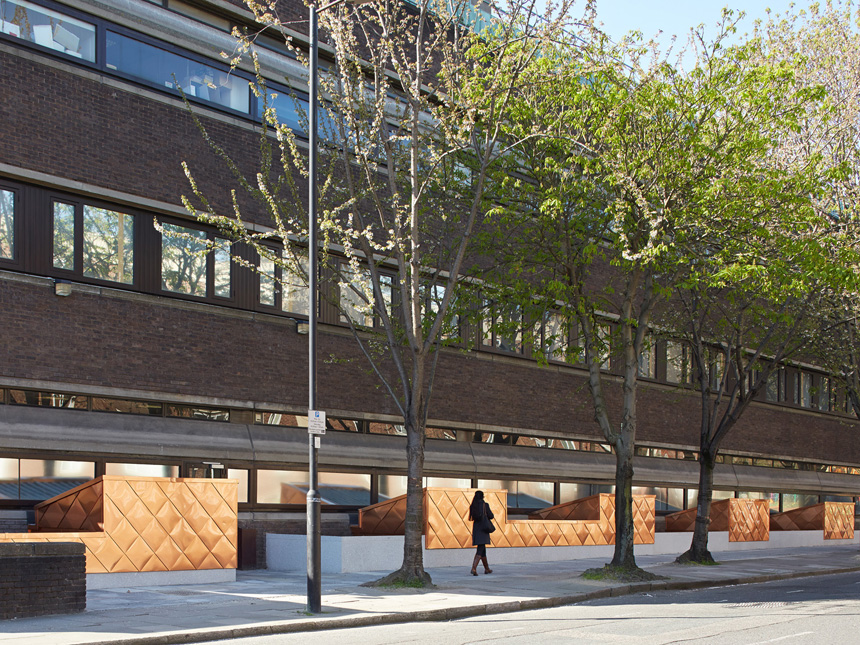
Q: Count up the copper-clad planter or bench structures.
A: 4